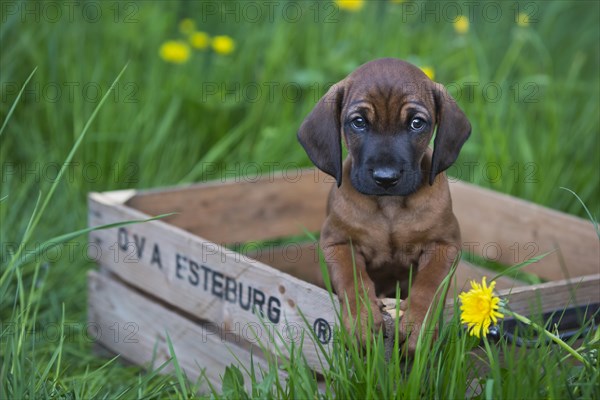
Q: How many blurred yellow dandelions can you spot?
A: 8